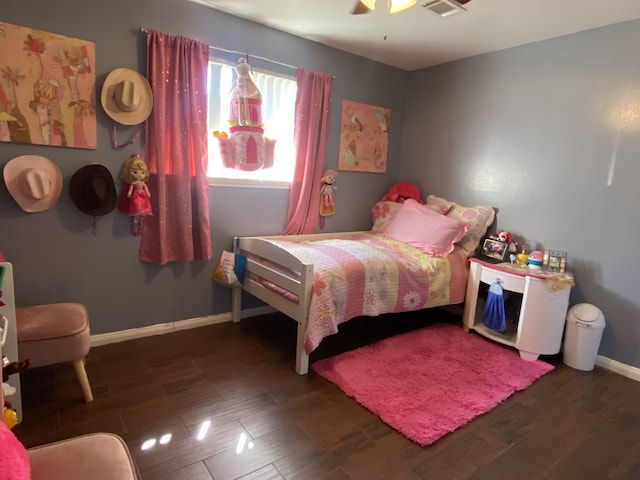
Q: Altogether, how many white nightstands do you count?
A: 1